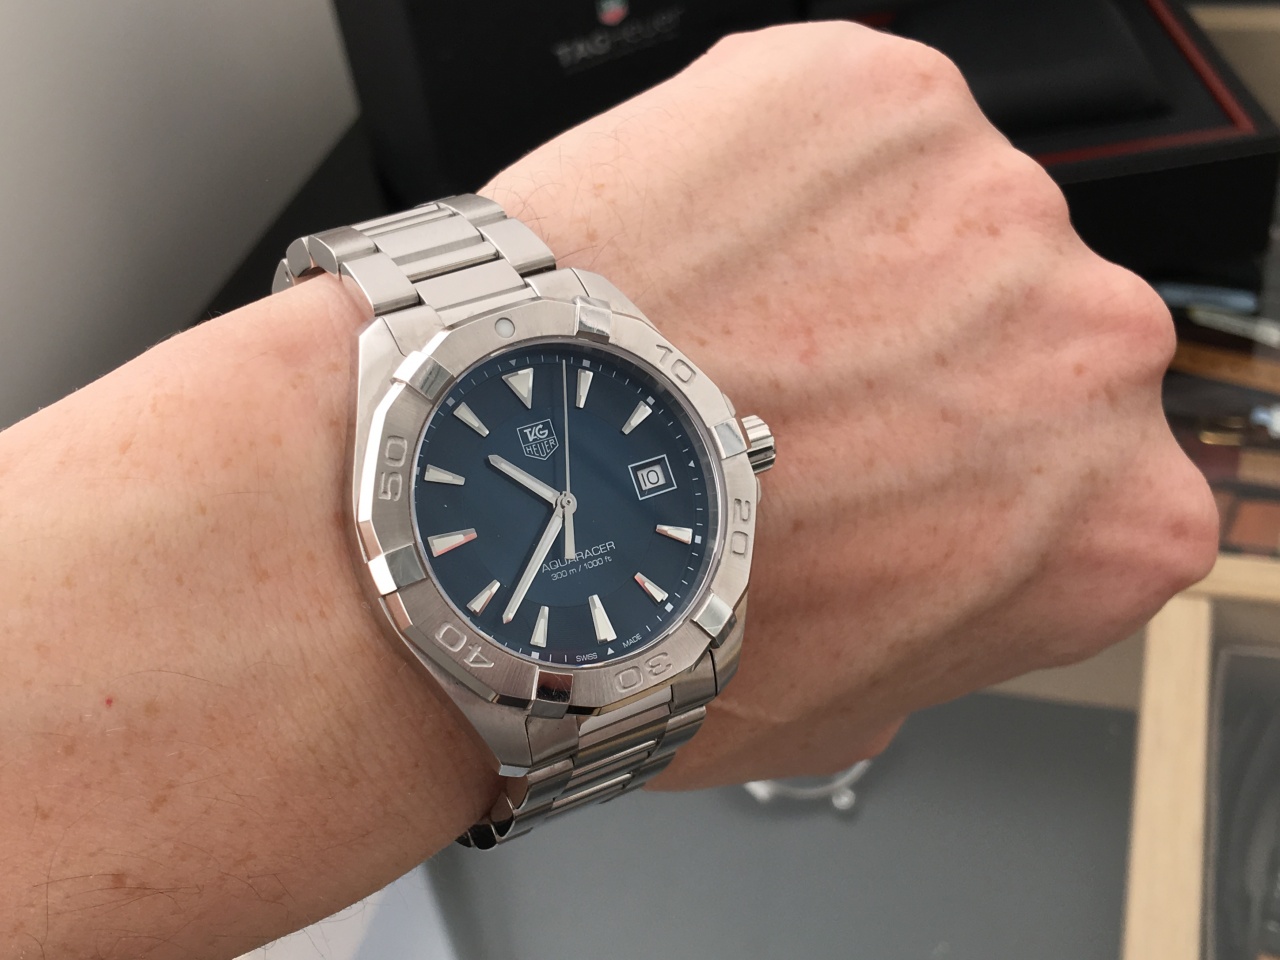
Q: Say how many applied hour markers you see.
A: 11